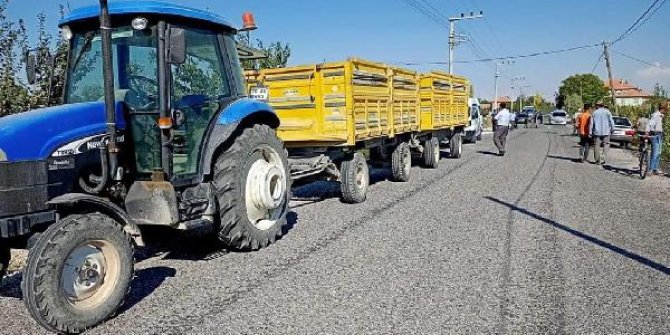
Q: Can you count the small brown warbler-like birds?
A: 0